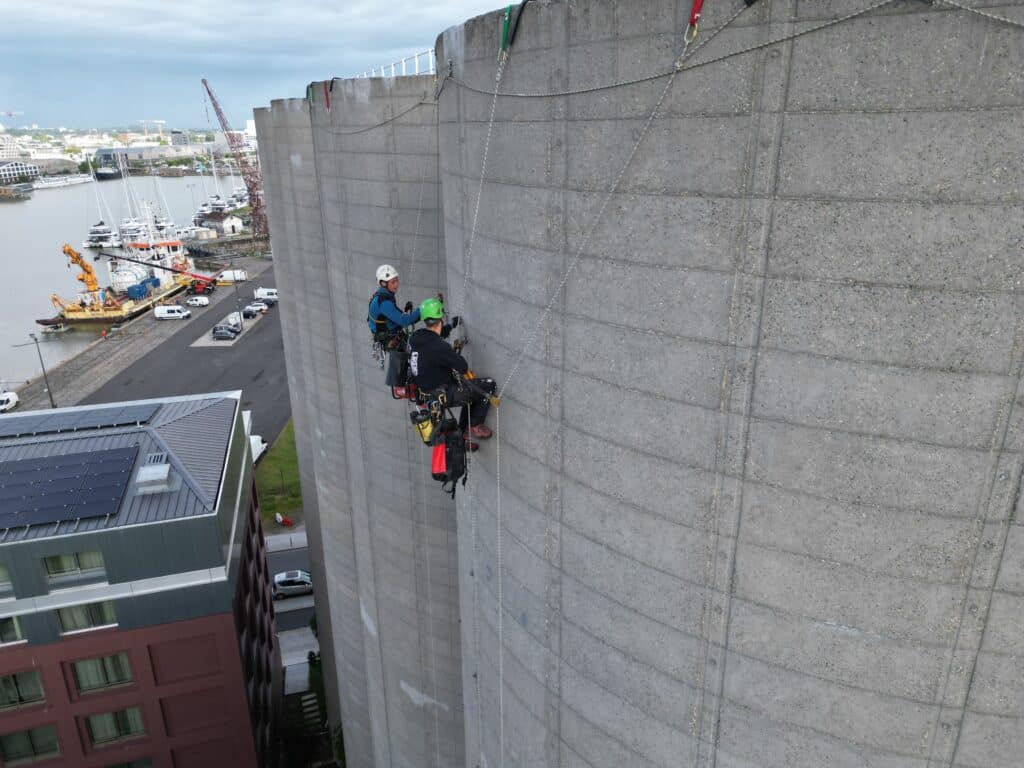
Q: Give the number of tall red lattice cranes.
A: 1